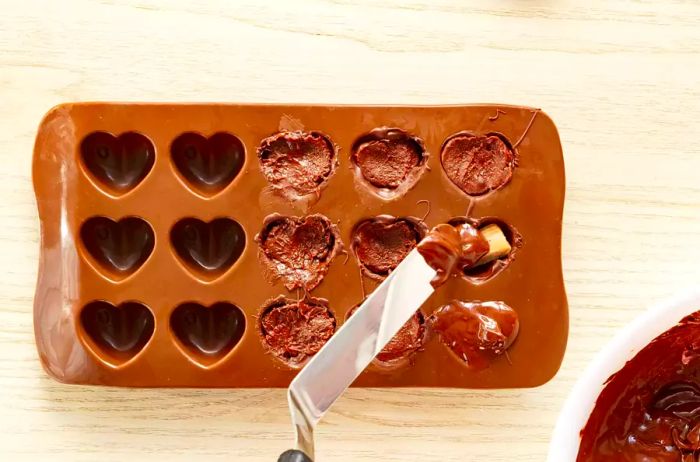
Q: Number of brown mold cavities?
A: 15